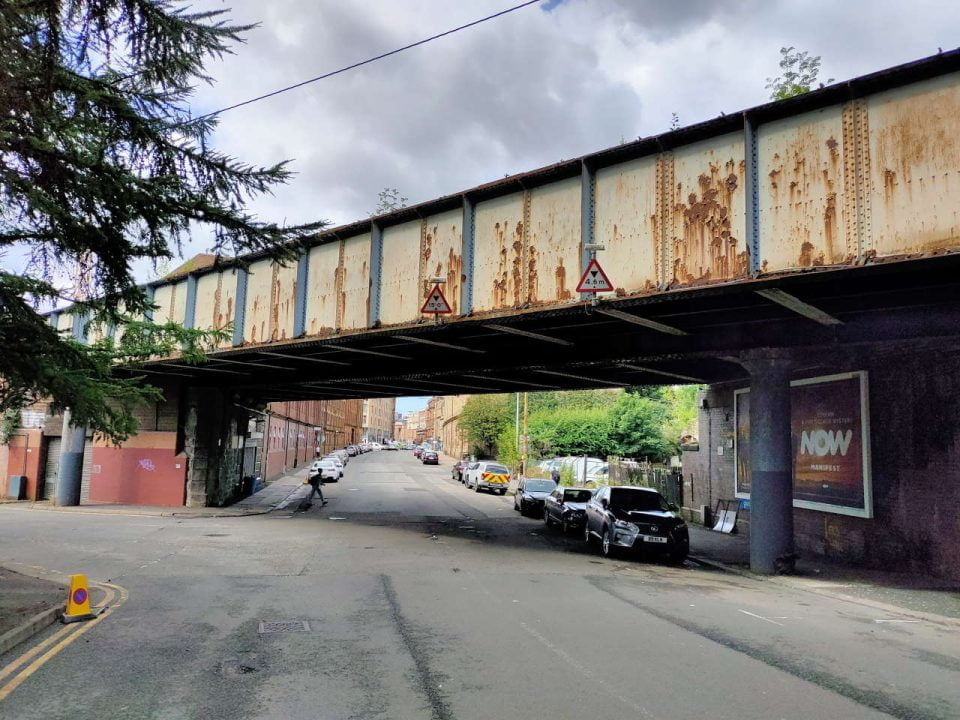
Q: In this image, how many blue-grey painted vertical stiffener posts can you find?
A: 11